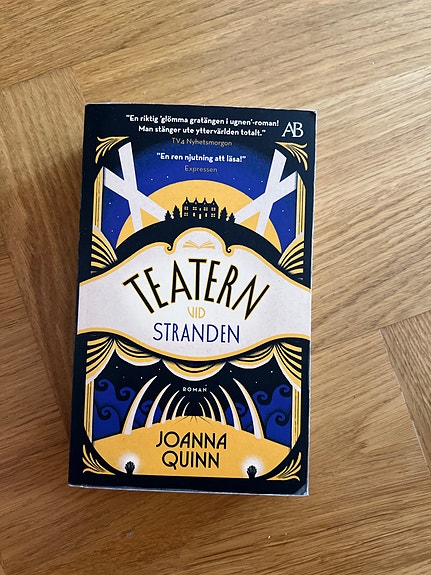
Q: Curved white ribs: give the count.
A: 10